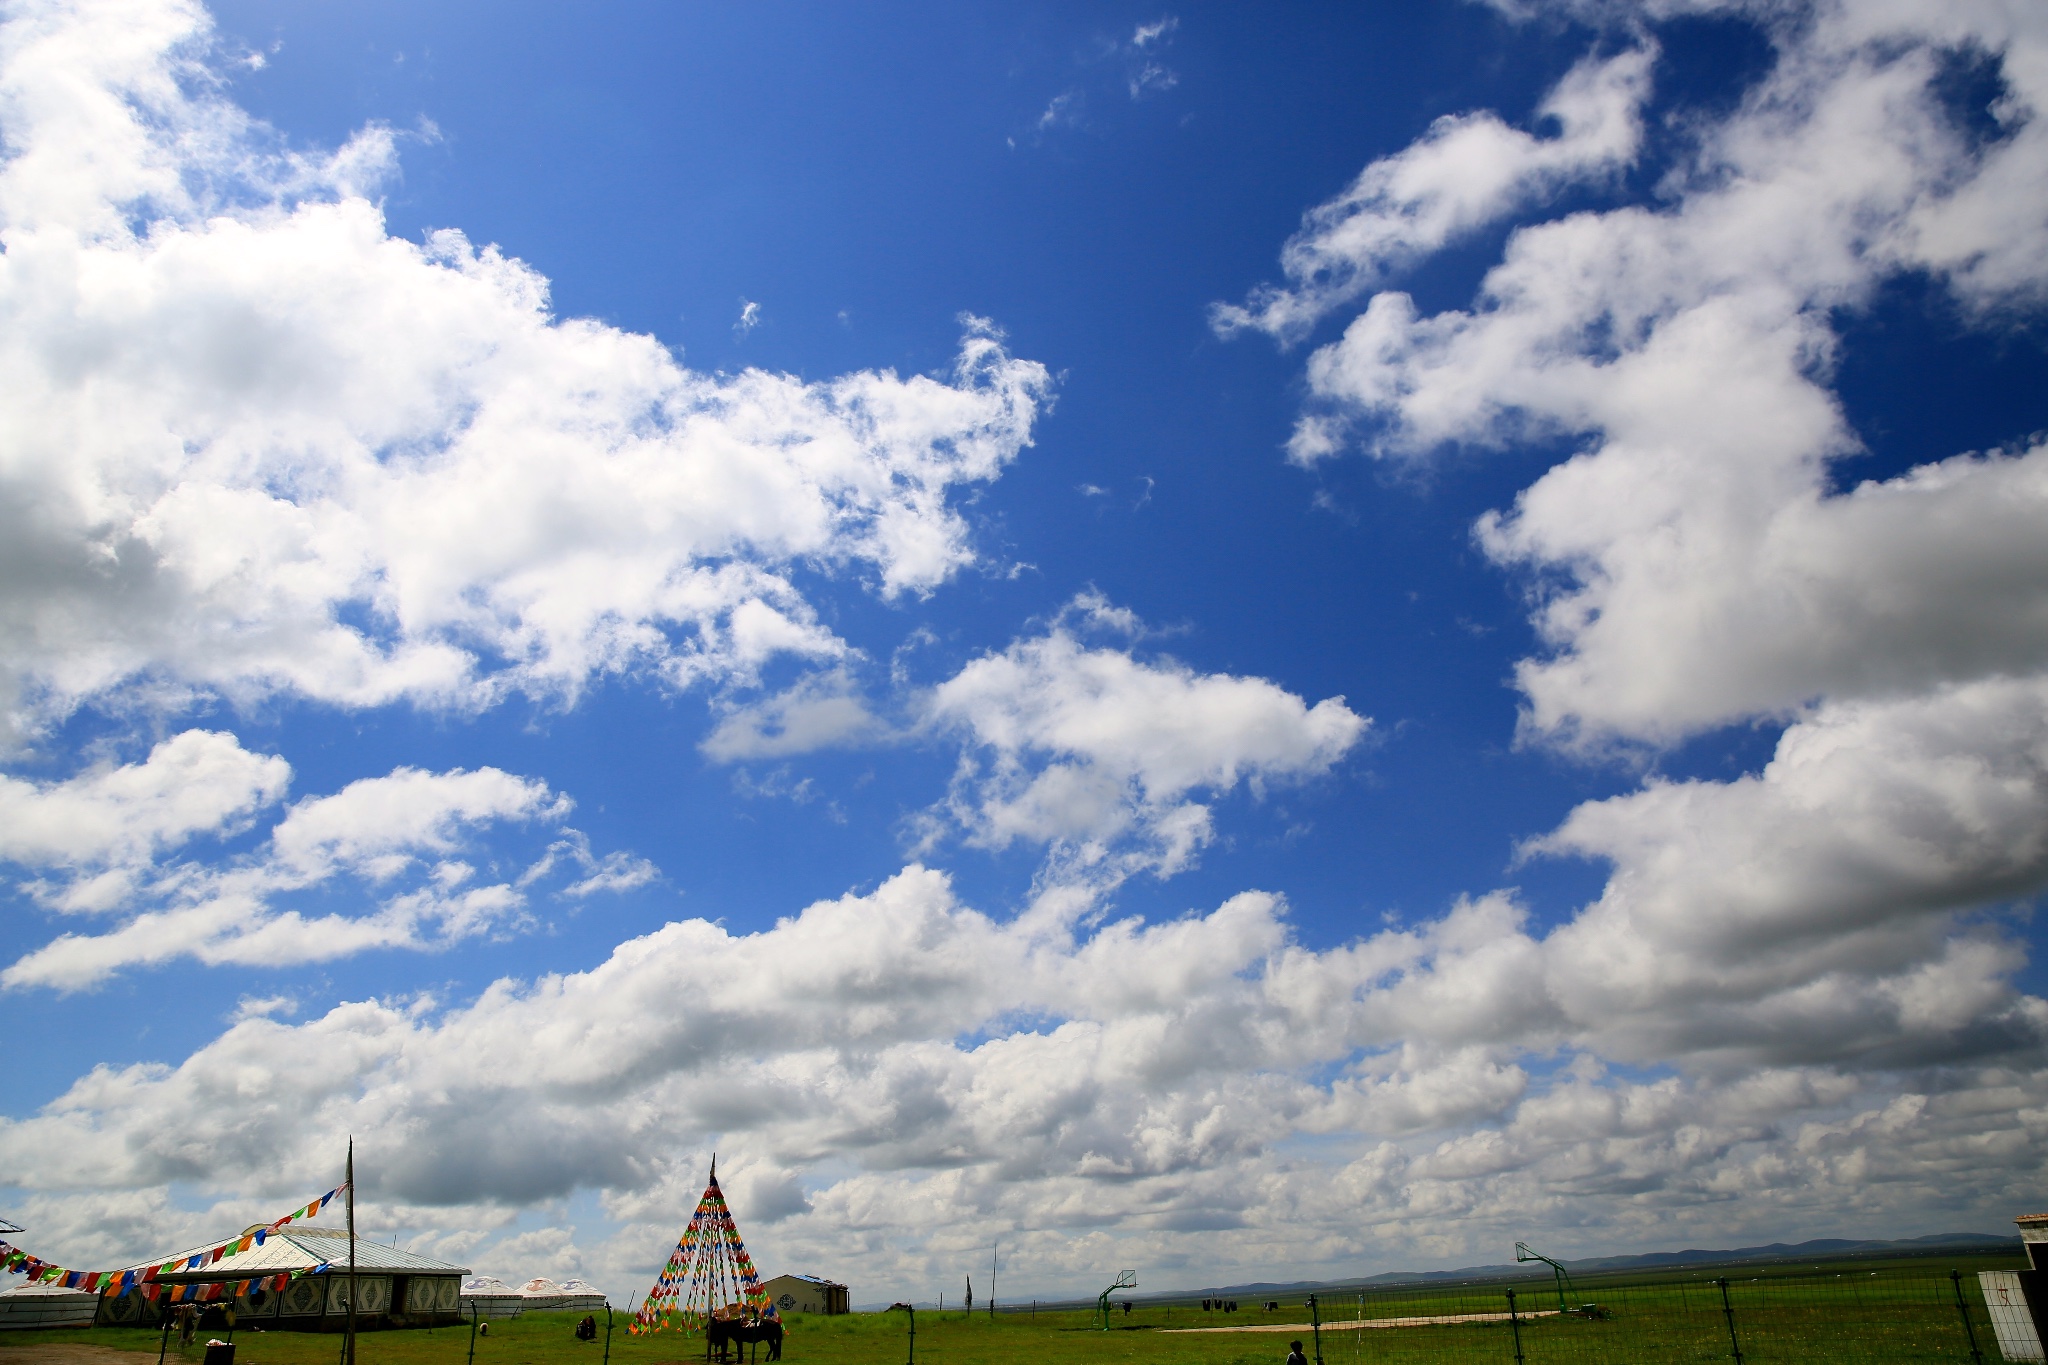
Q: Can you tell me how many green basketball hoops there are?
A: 2